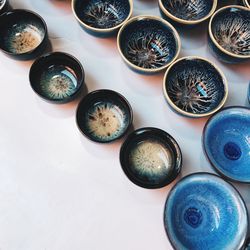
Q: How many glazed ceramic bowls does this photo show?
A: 11